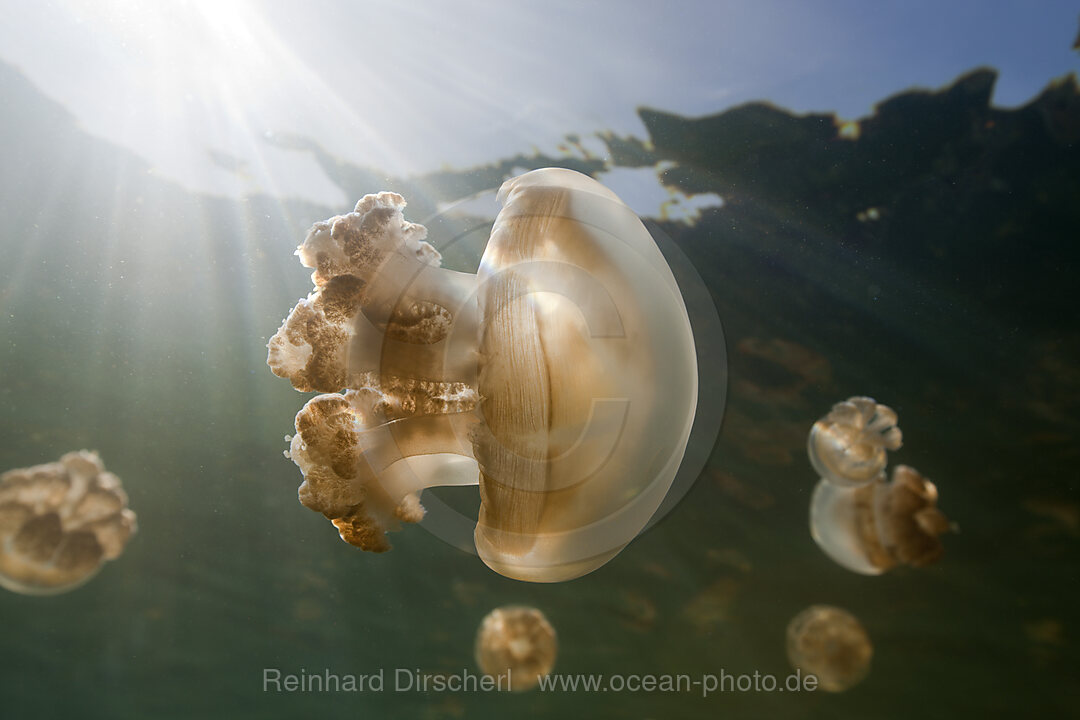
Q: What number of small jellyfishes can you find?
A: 5